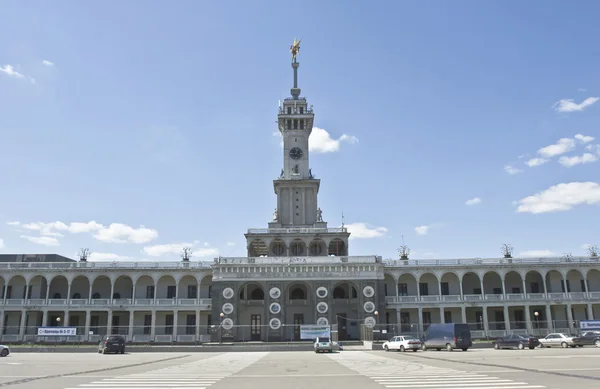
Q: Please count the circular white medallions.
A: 12